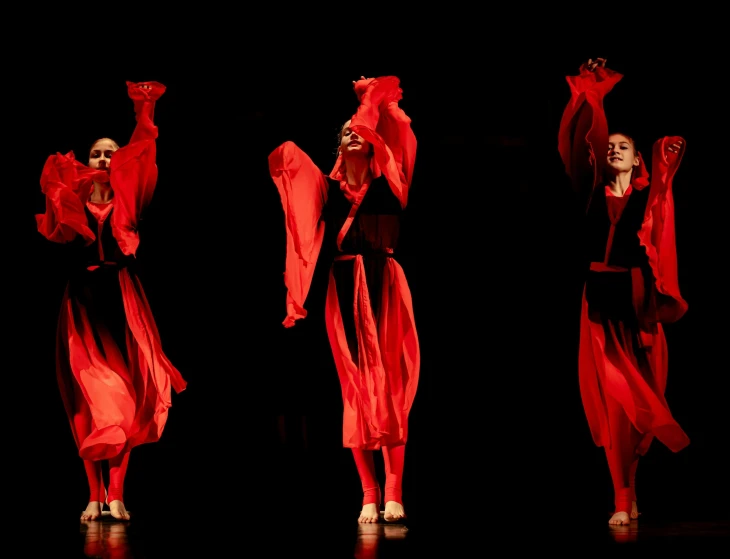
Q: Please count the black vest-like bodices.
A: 3